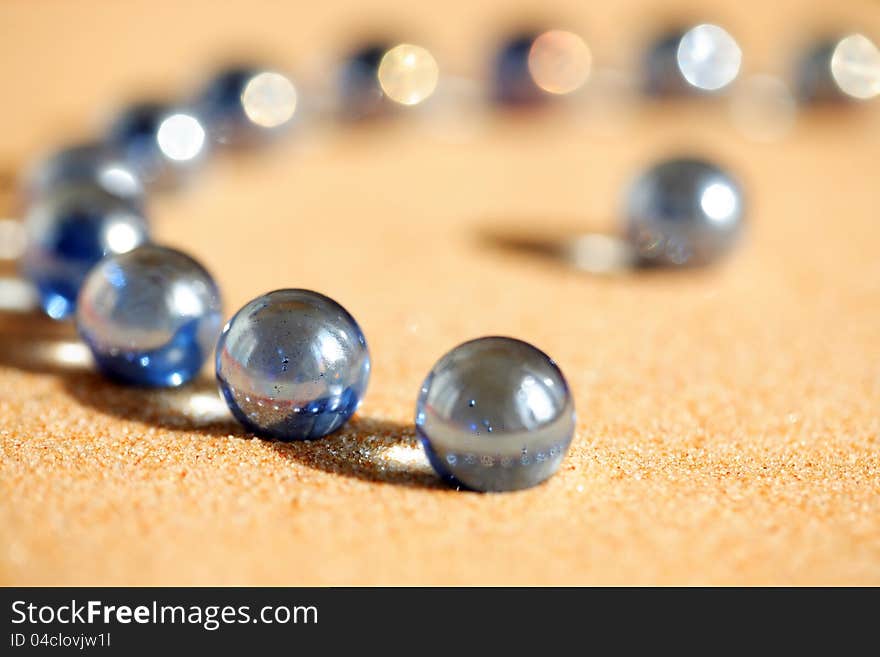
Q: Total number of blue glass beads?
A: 12